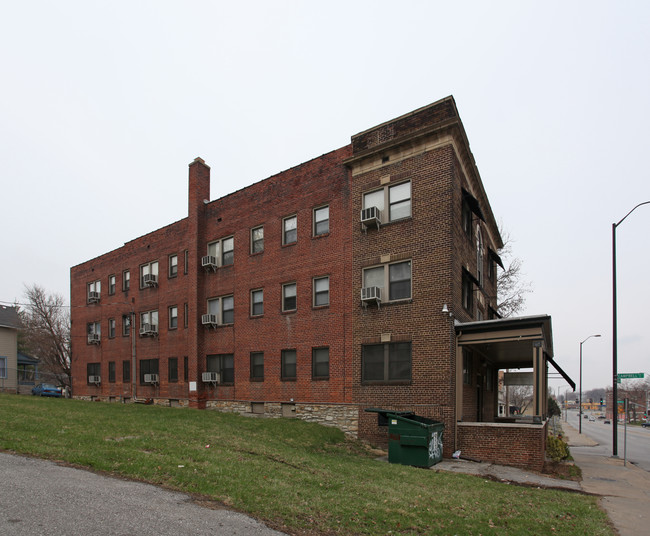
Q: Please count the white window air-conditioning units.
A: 11